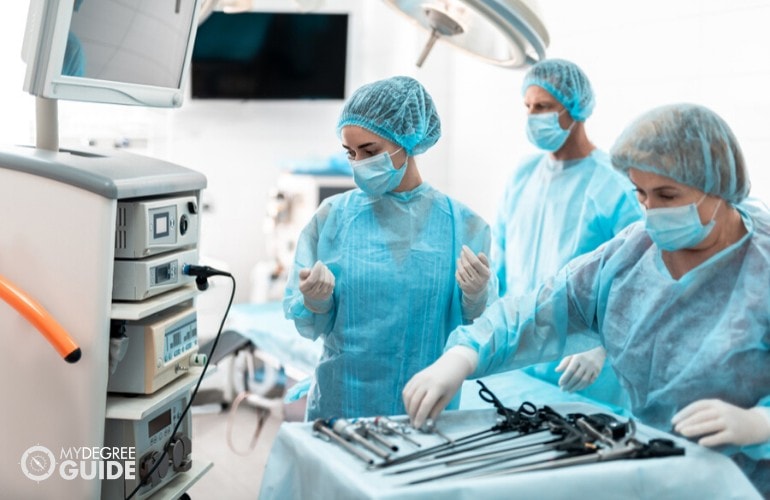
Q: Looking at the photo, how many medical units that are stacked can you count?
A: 4